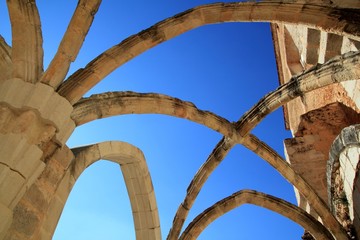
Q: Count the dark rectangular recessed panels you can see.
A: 2